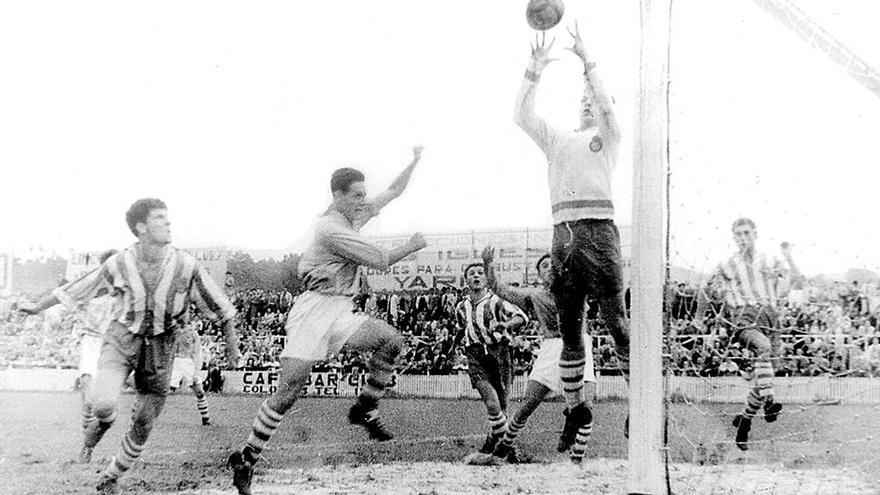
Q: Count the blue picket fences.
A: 0